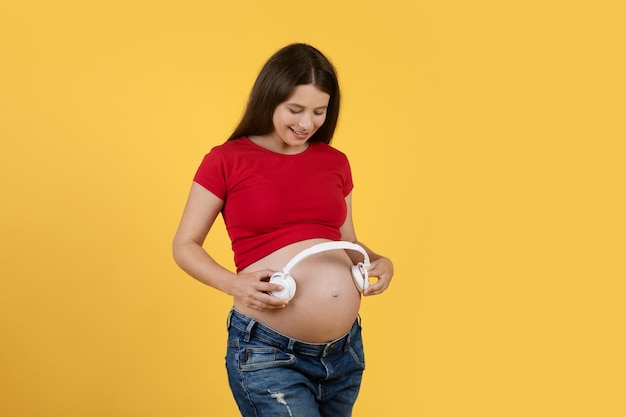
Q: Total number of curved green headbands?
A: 0